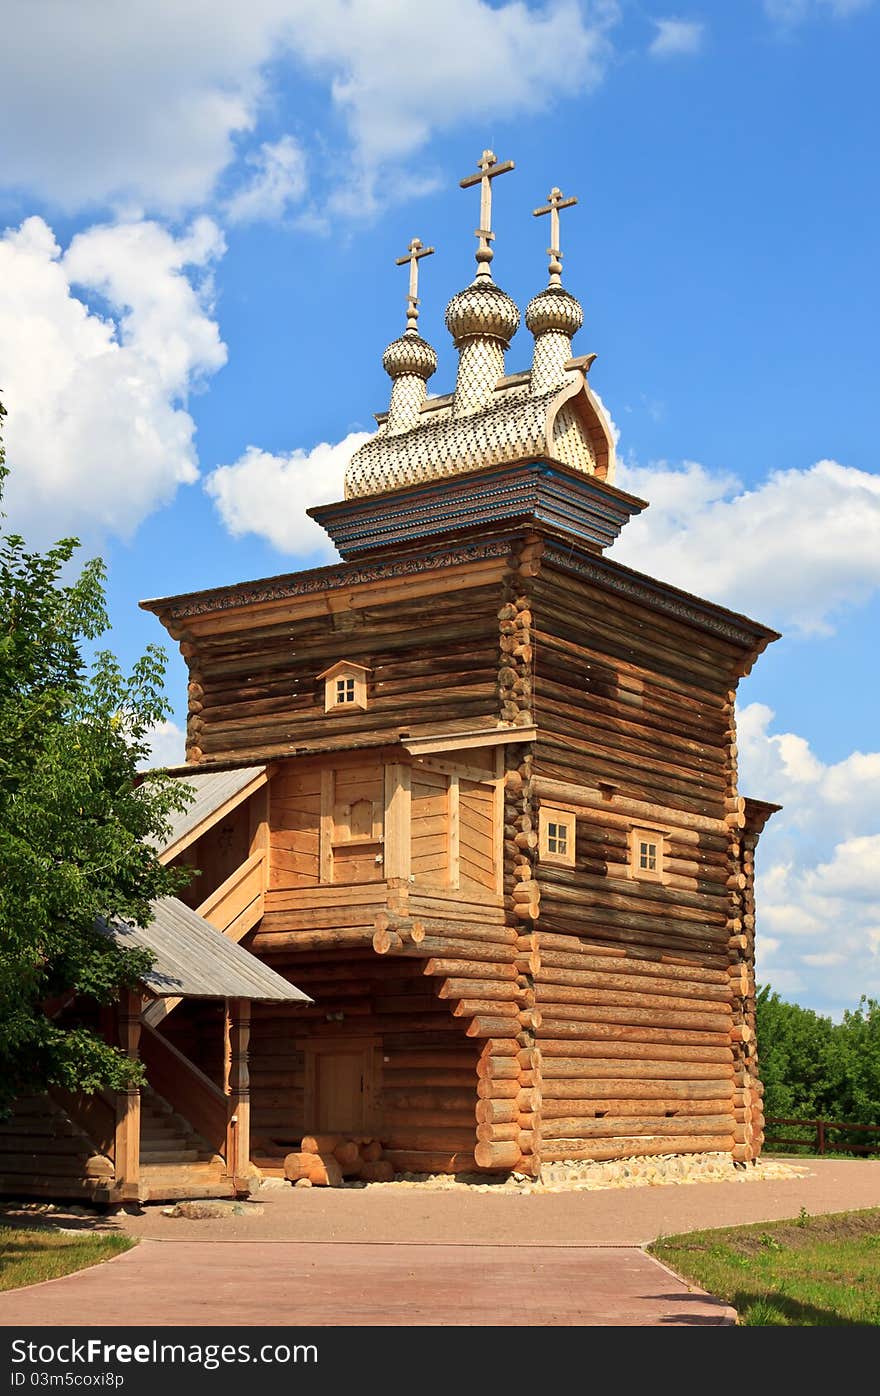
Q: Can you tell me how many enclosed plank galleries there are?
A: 1